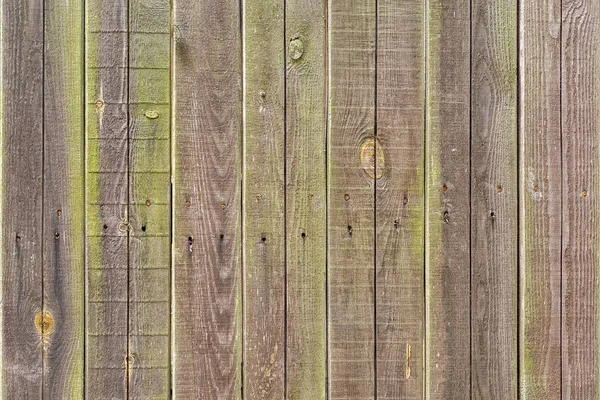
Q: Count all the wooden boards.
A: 13